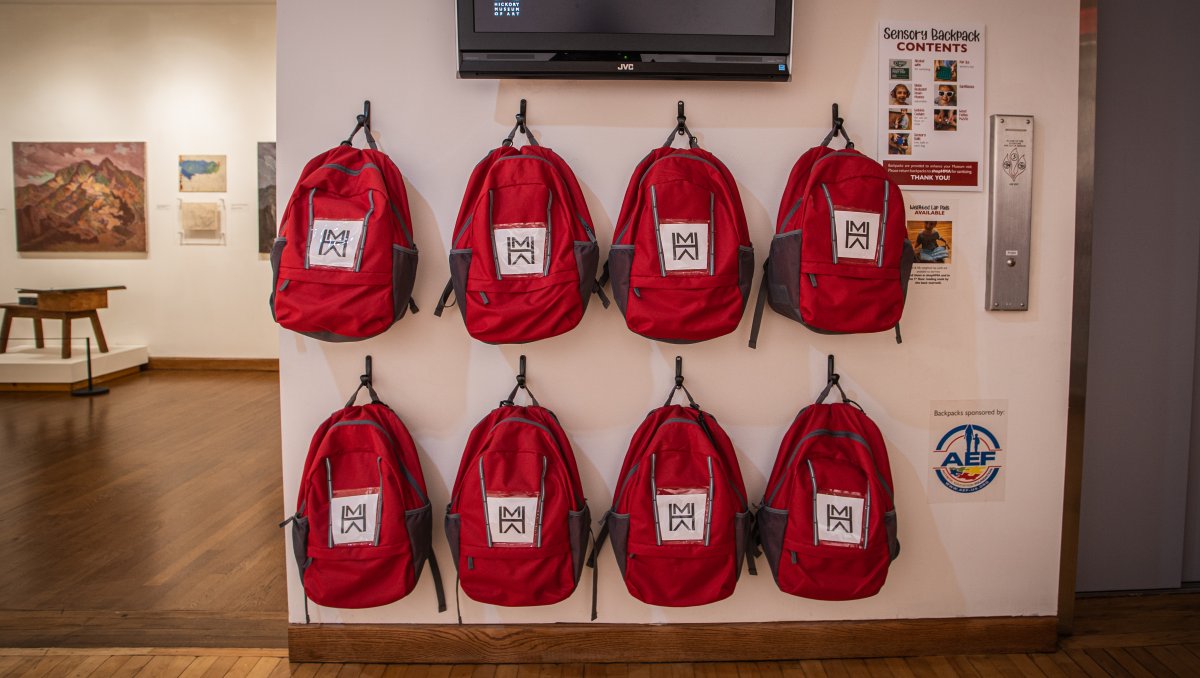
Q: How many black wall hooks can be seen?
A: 8